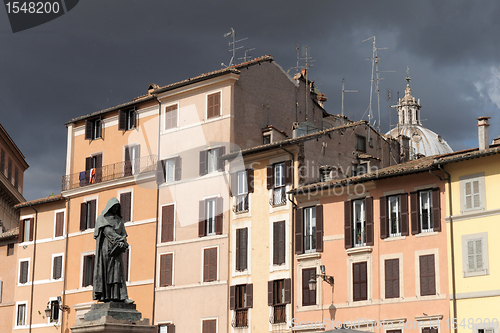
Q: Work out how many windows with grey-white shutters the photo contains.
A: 2